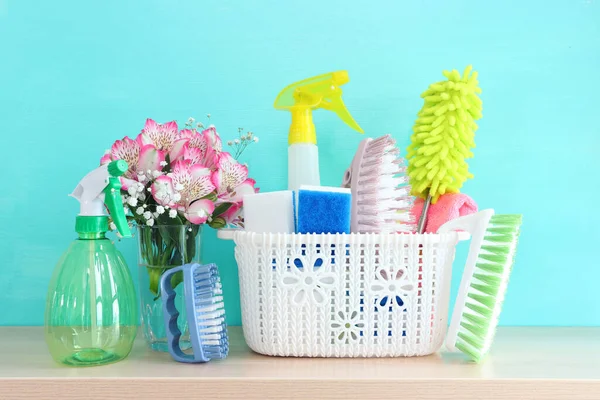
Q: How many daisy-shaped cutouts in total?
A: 3